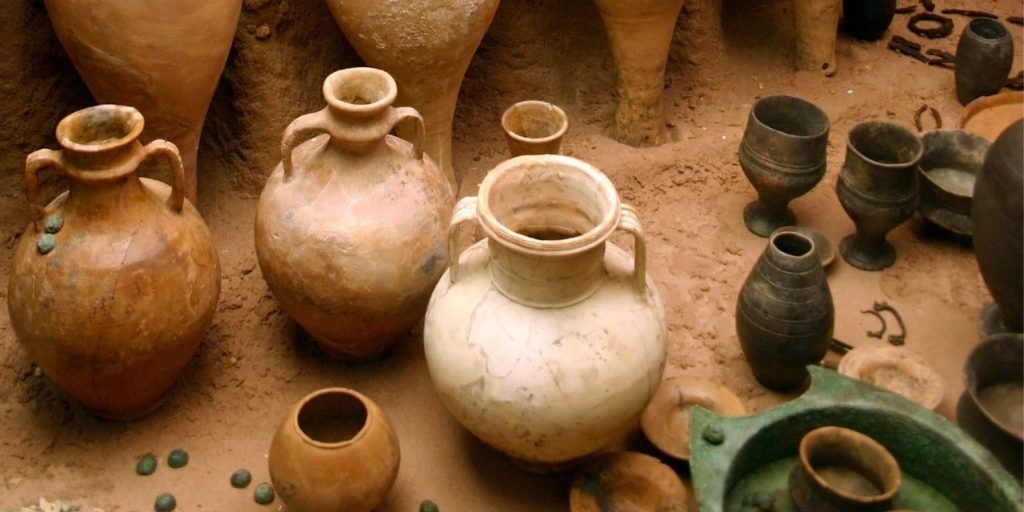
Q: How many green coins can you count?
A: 8